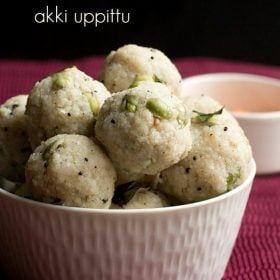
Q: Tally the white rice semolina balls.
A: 7